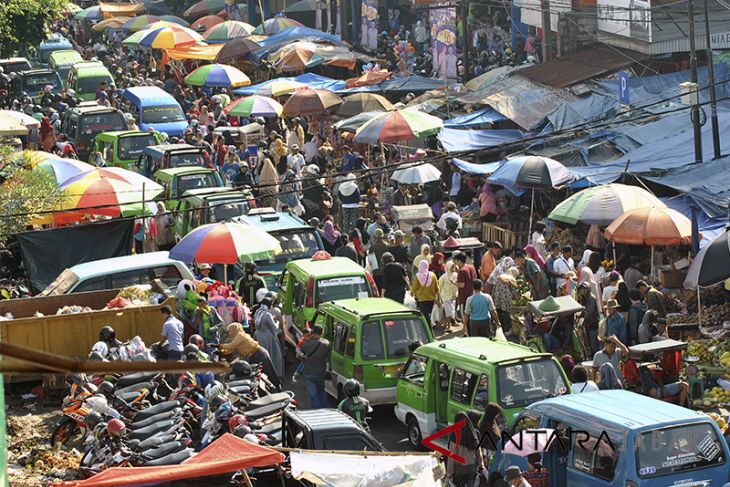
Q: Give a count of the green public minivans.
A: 8